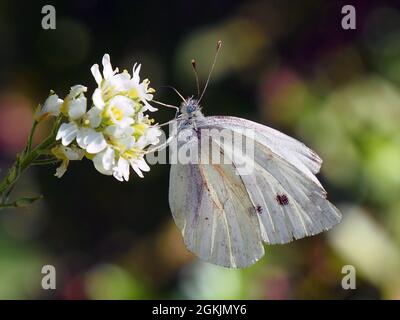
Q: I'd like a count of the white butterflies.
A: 1